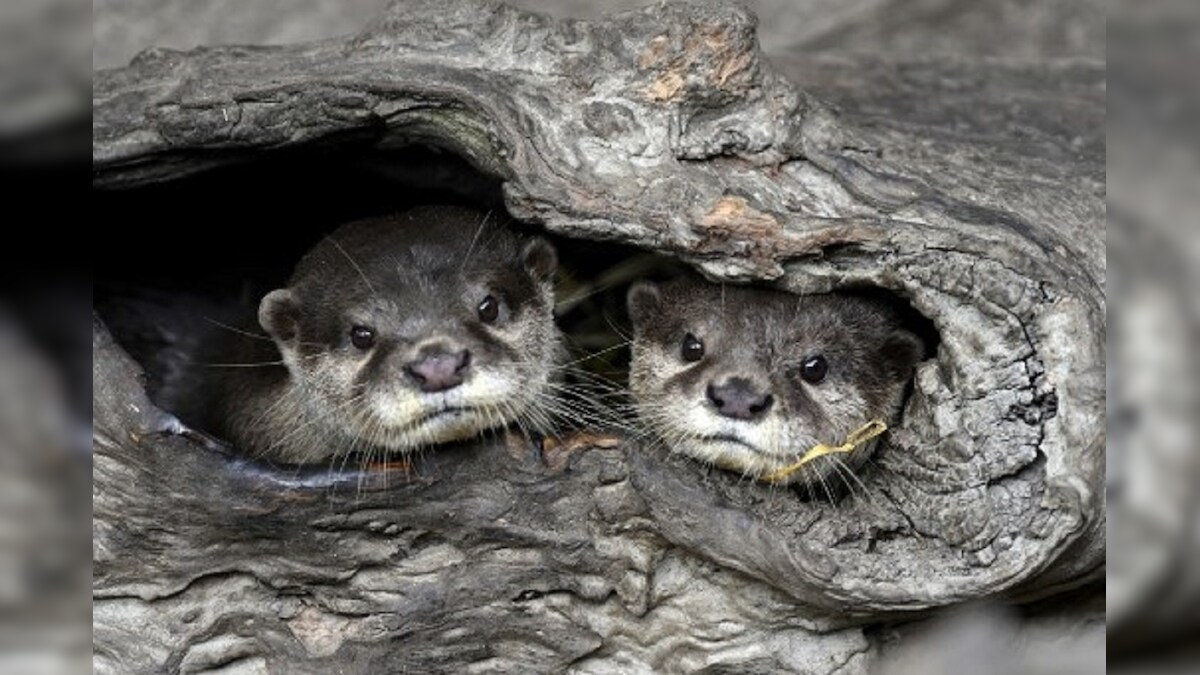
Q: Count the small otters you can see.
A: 2